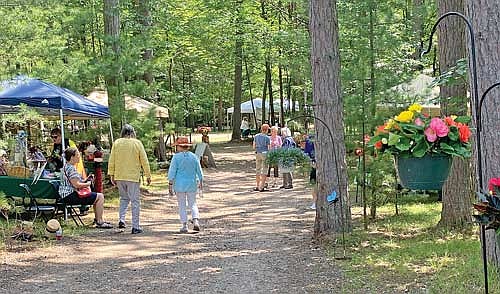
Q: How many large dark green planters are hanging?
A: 1